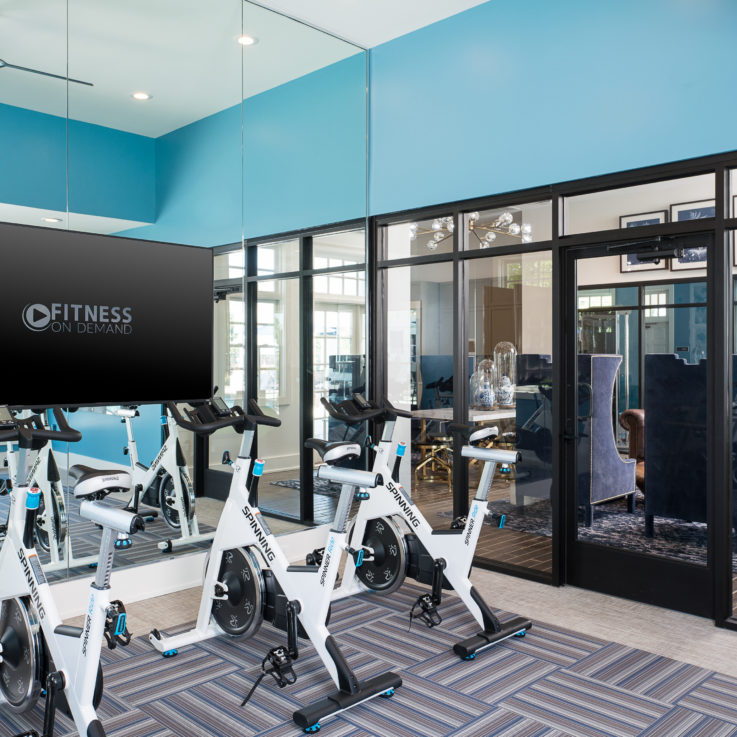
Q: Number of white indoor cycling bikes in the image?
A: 3